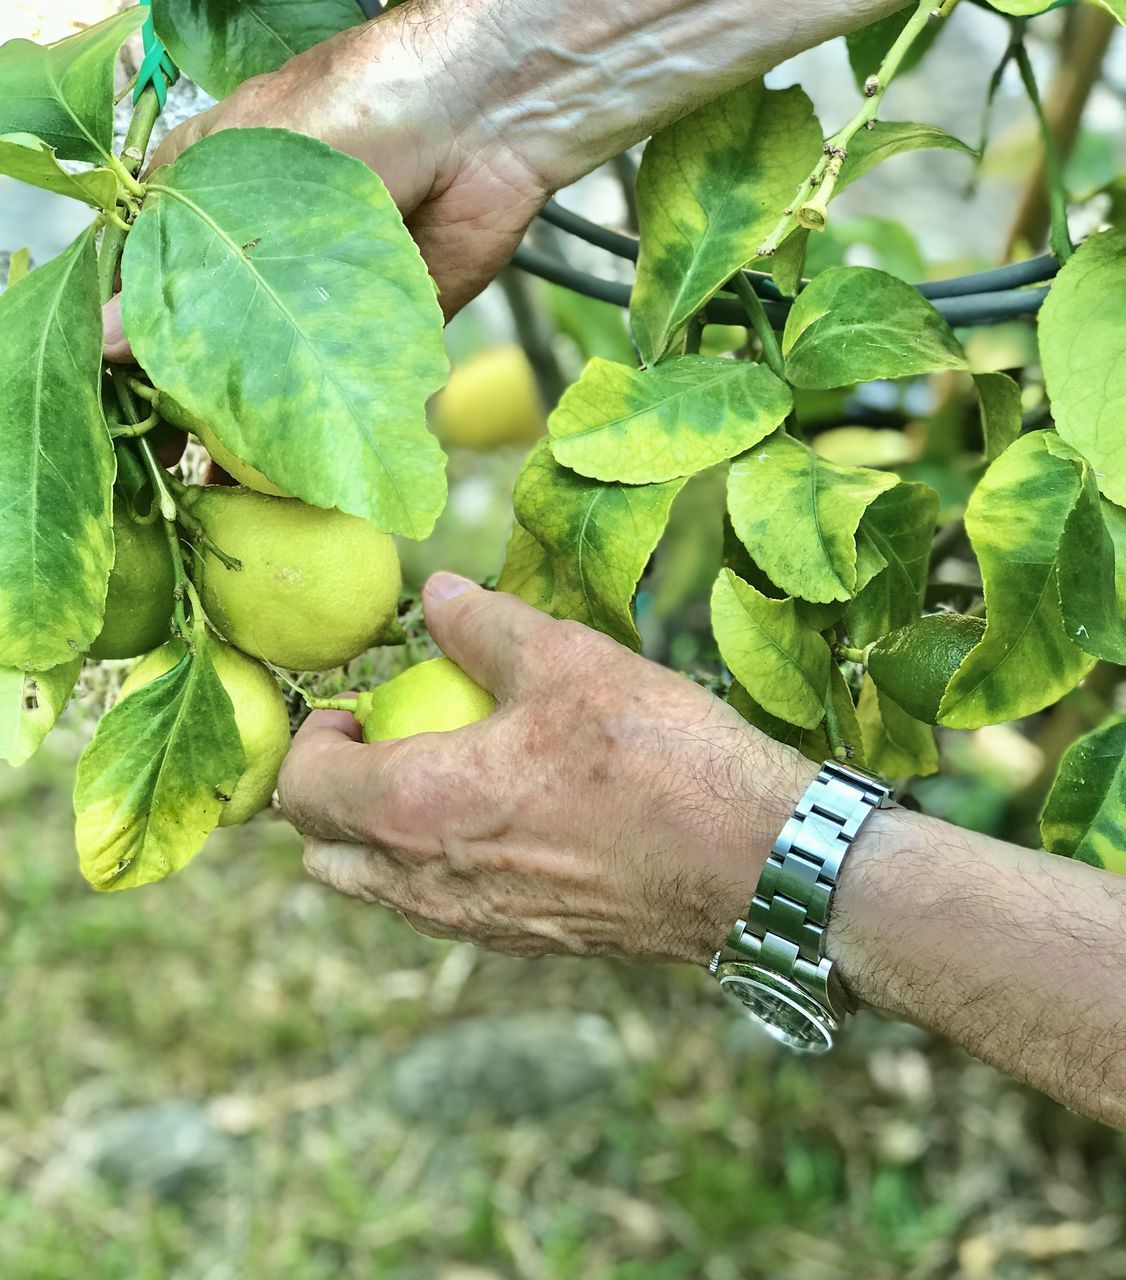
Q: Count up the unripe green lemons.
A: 2